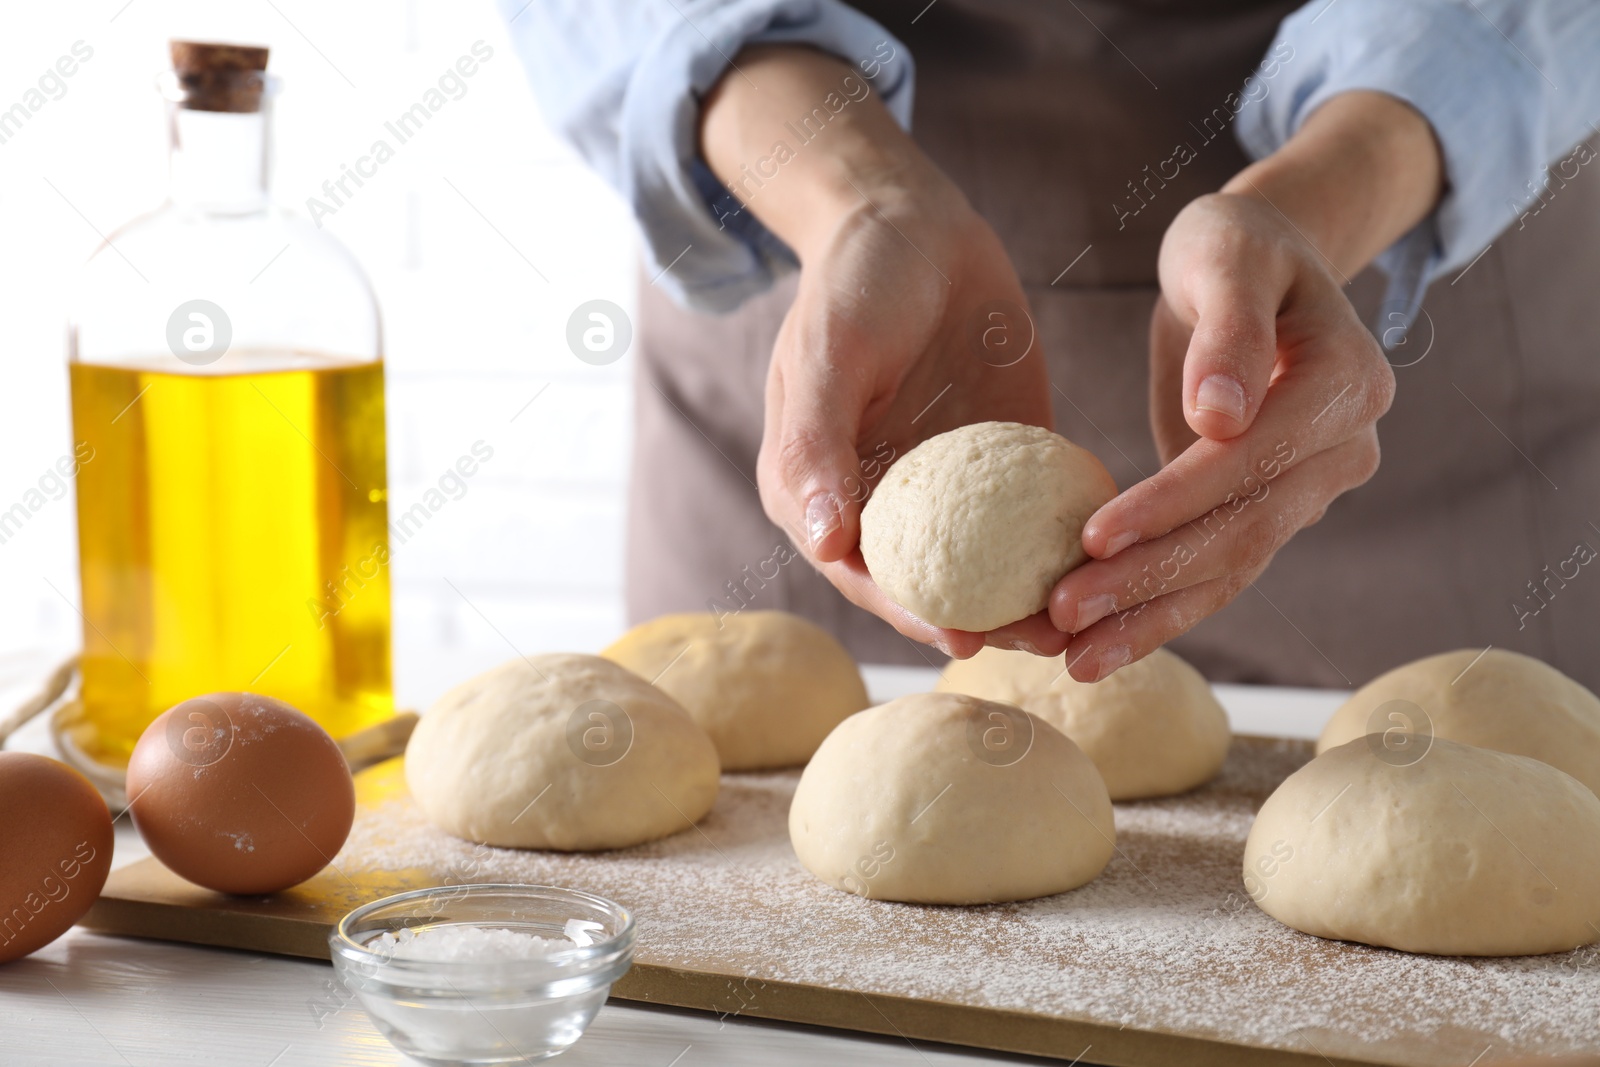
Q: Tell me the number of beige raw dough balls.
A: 7